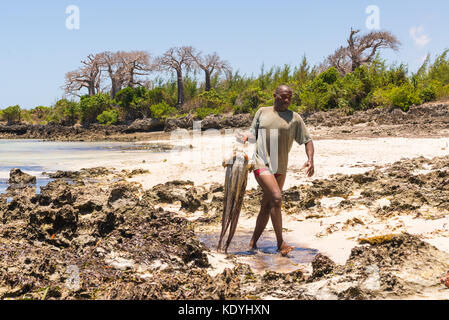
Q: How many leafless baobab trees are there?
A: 6